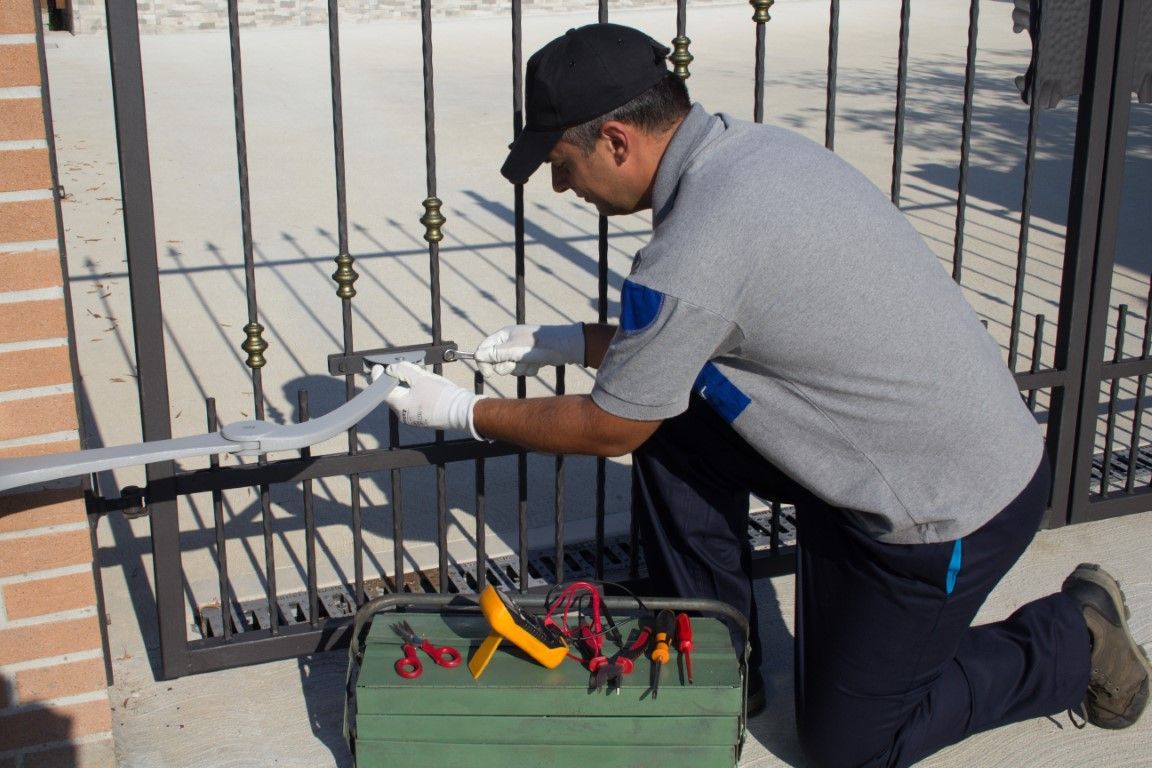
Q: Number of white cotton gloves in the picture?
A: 2